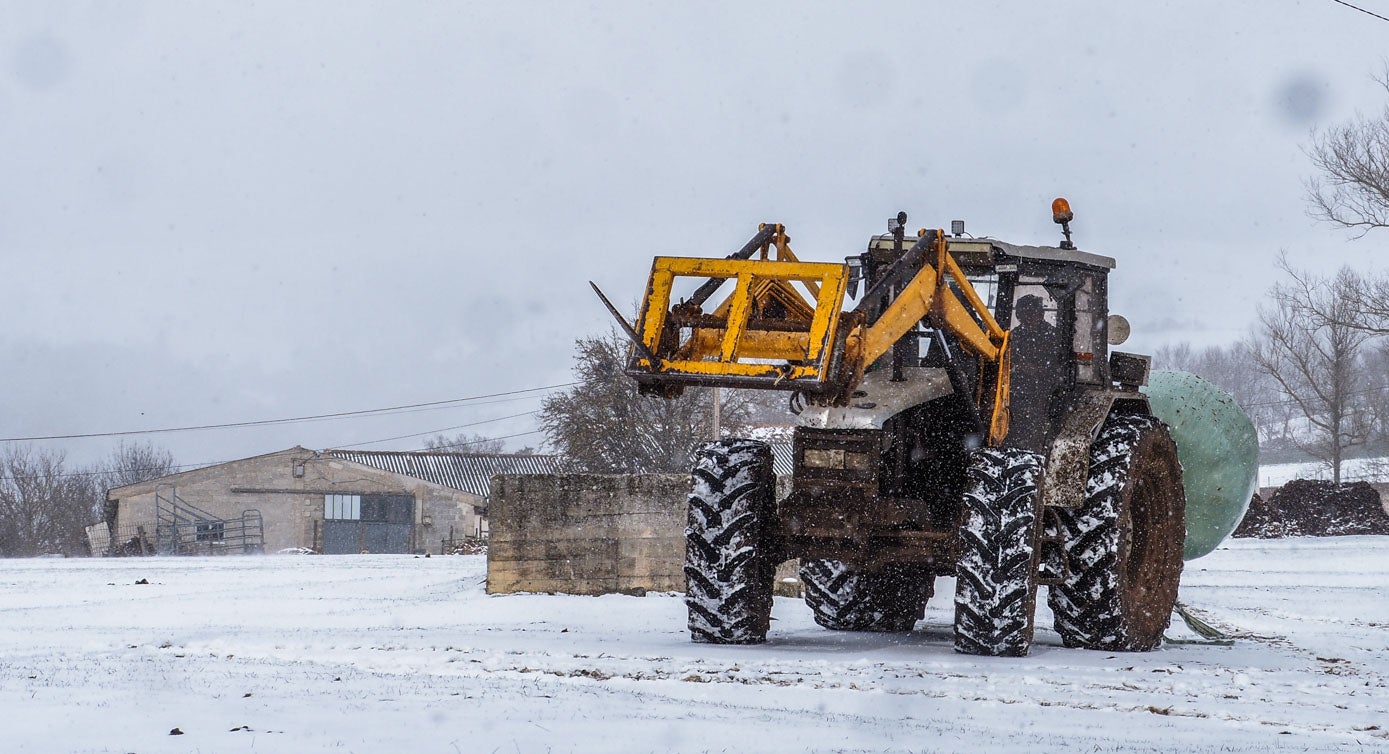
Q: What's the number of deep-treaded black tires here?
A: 4